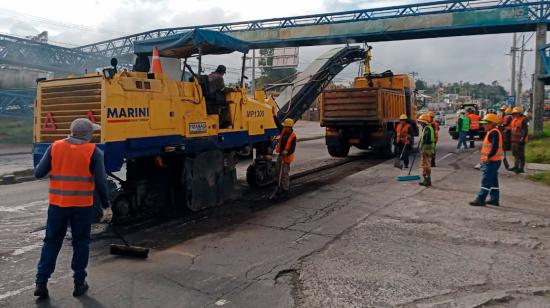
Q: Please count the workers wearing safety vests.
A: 11